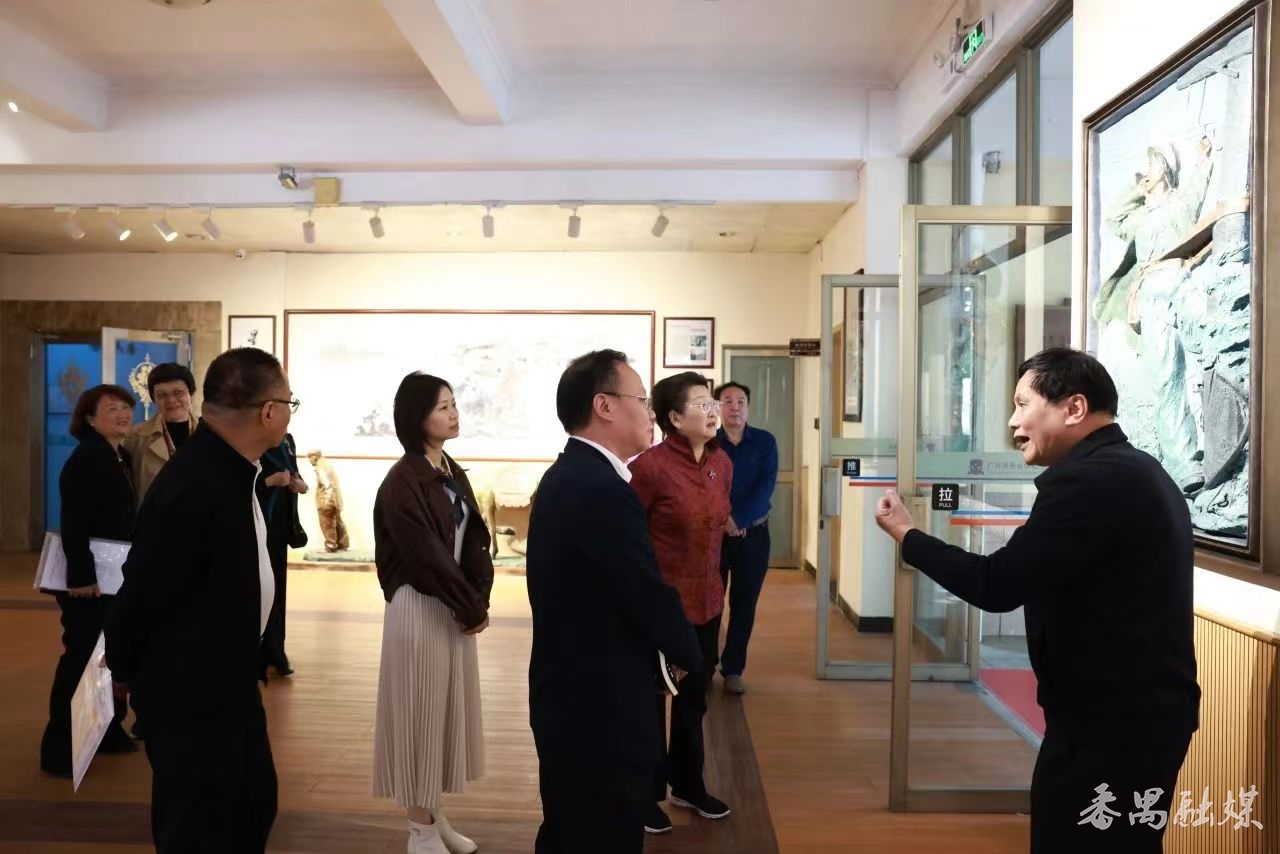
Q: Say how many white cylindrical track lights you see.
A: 9